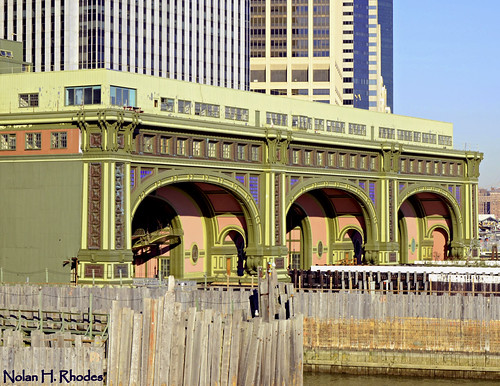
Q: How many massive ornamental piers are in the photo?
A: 4